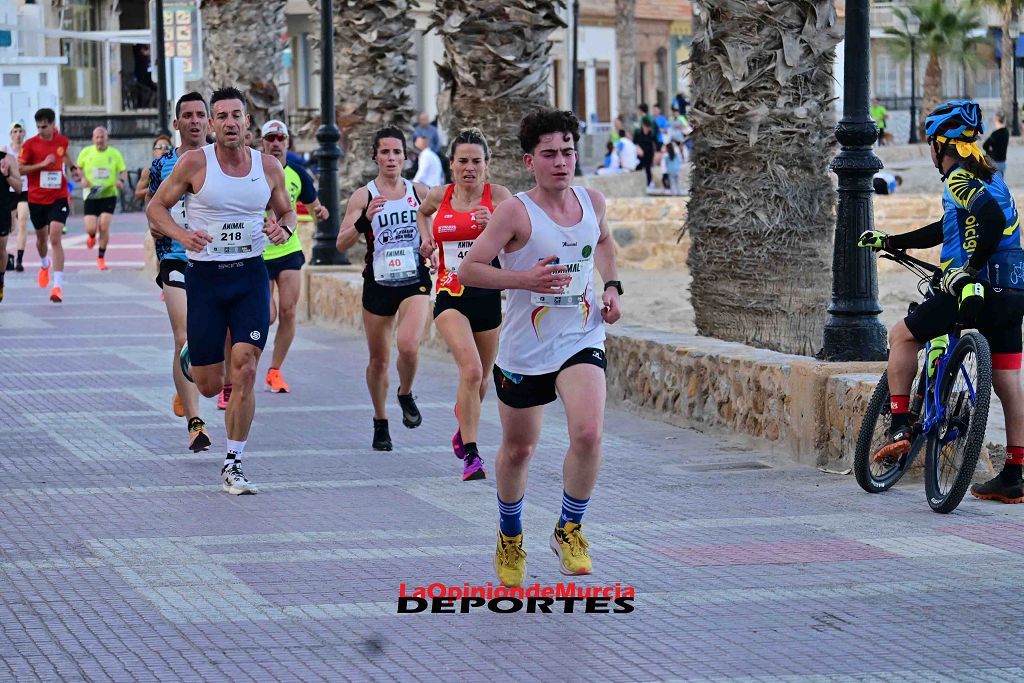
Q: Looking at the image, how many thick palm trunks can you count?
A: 4